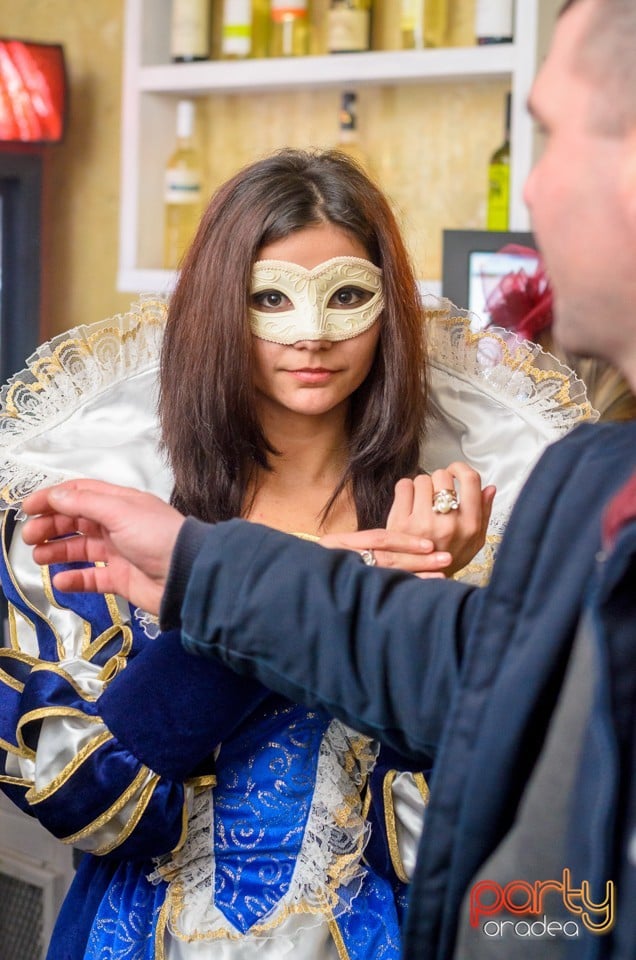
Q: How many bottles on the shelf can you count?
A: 9